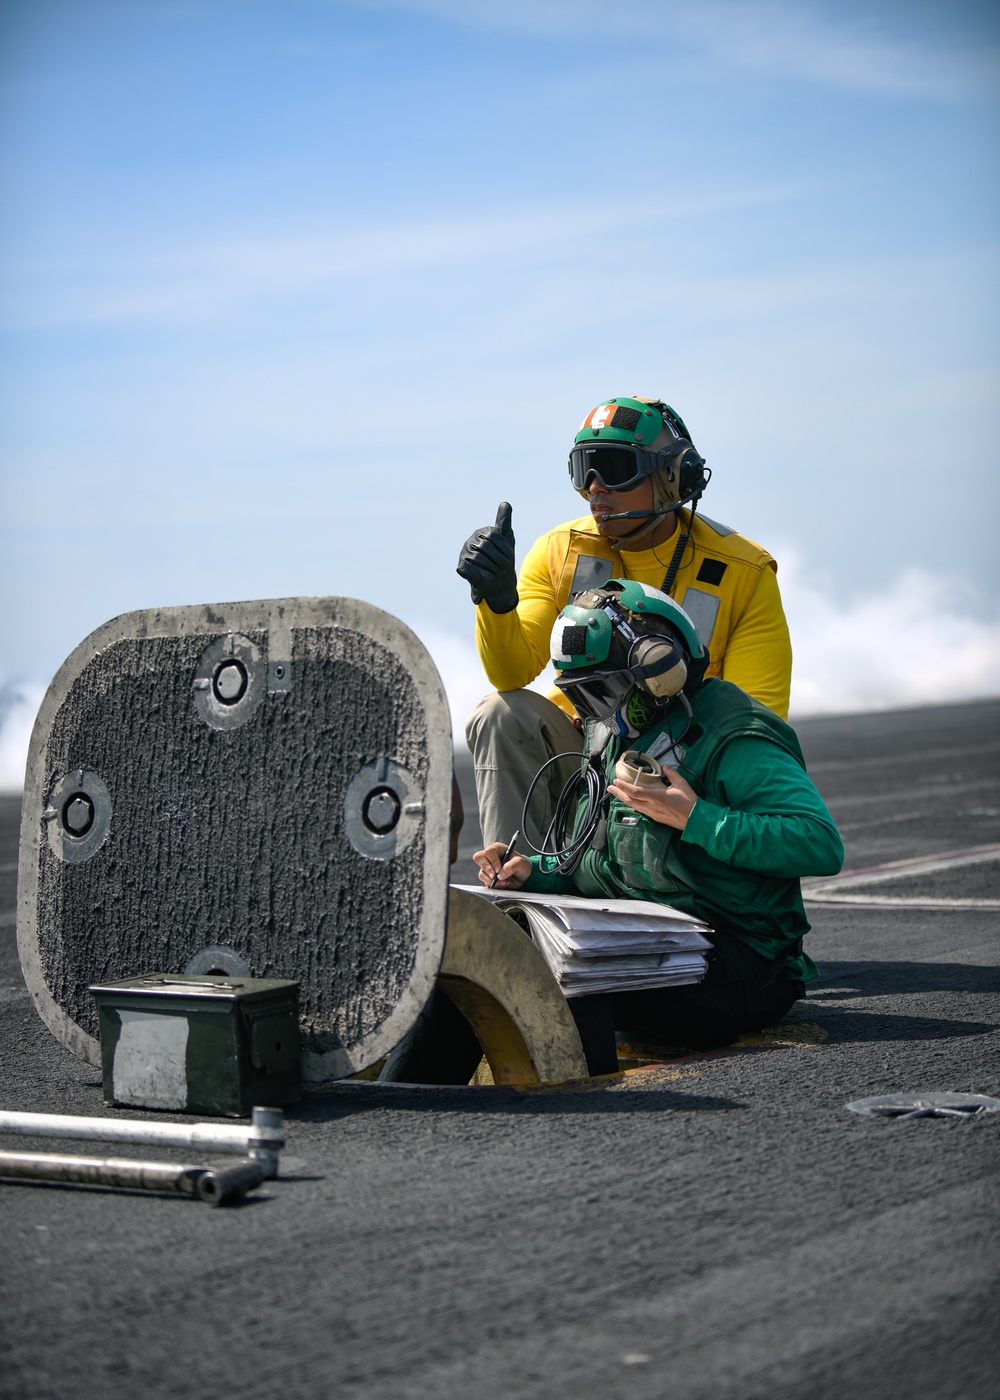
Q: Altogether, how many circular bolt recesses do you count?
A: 4